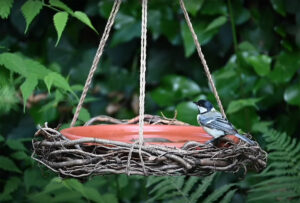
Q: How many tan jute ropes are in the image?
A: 3